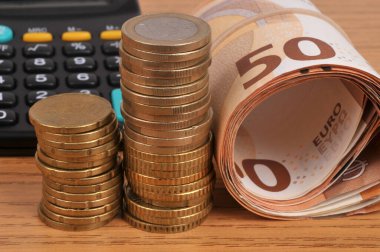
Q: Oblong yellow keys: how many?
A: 3